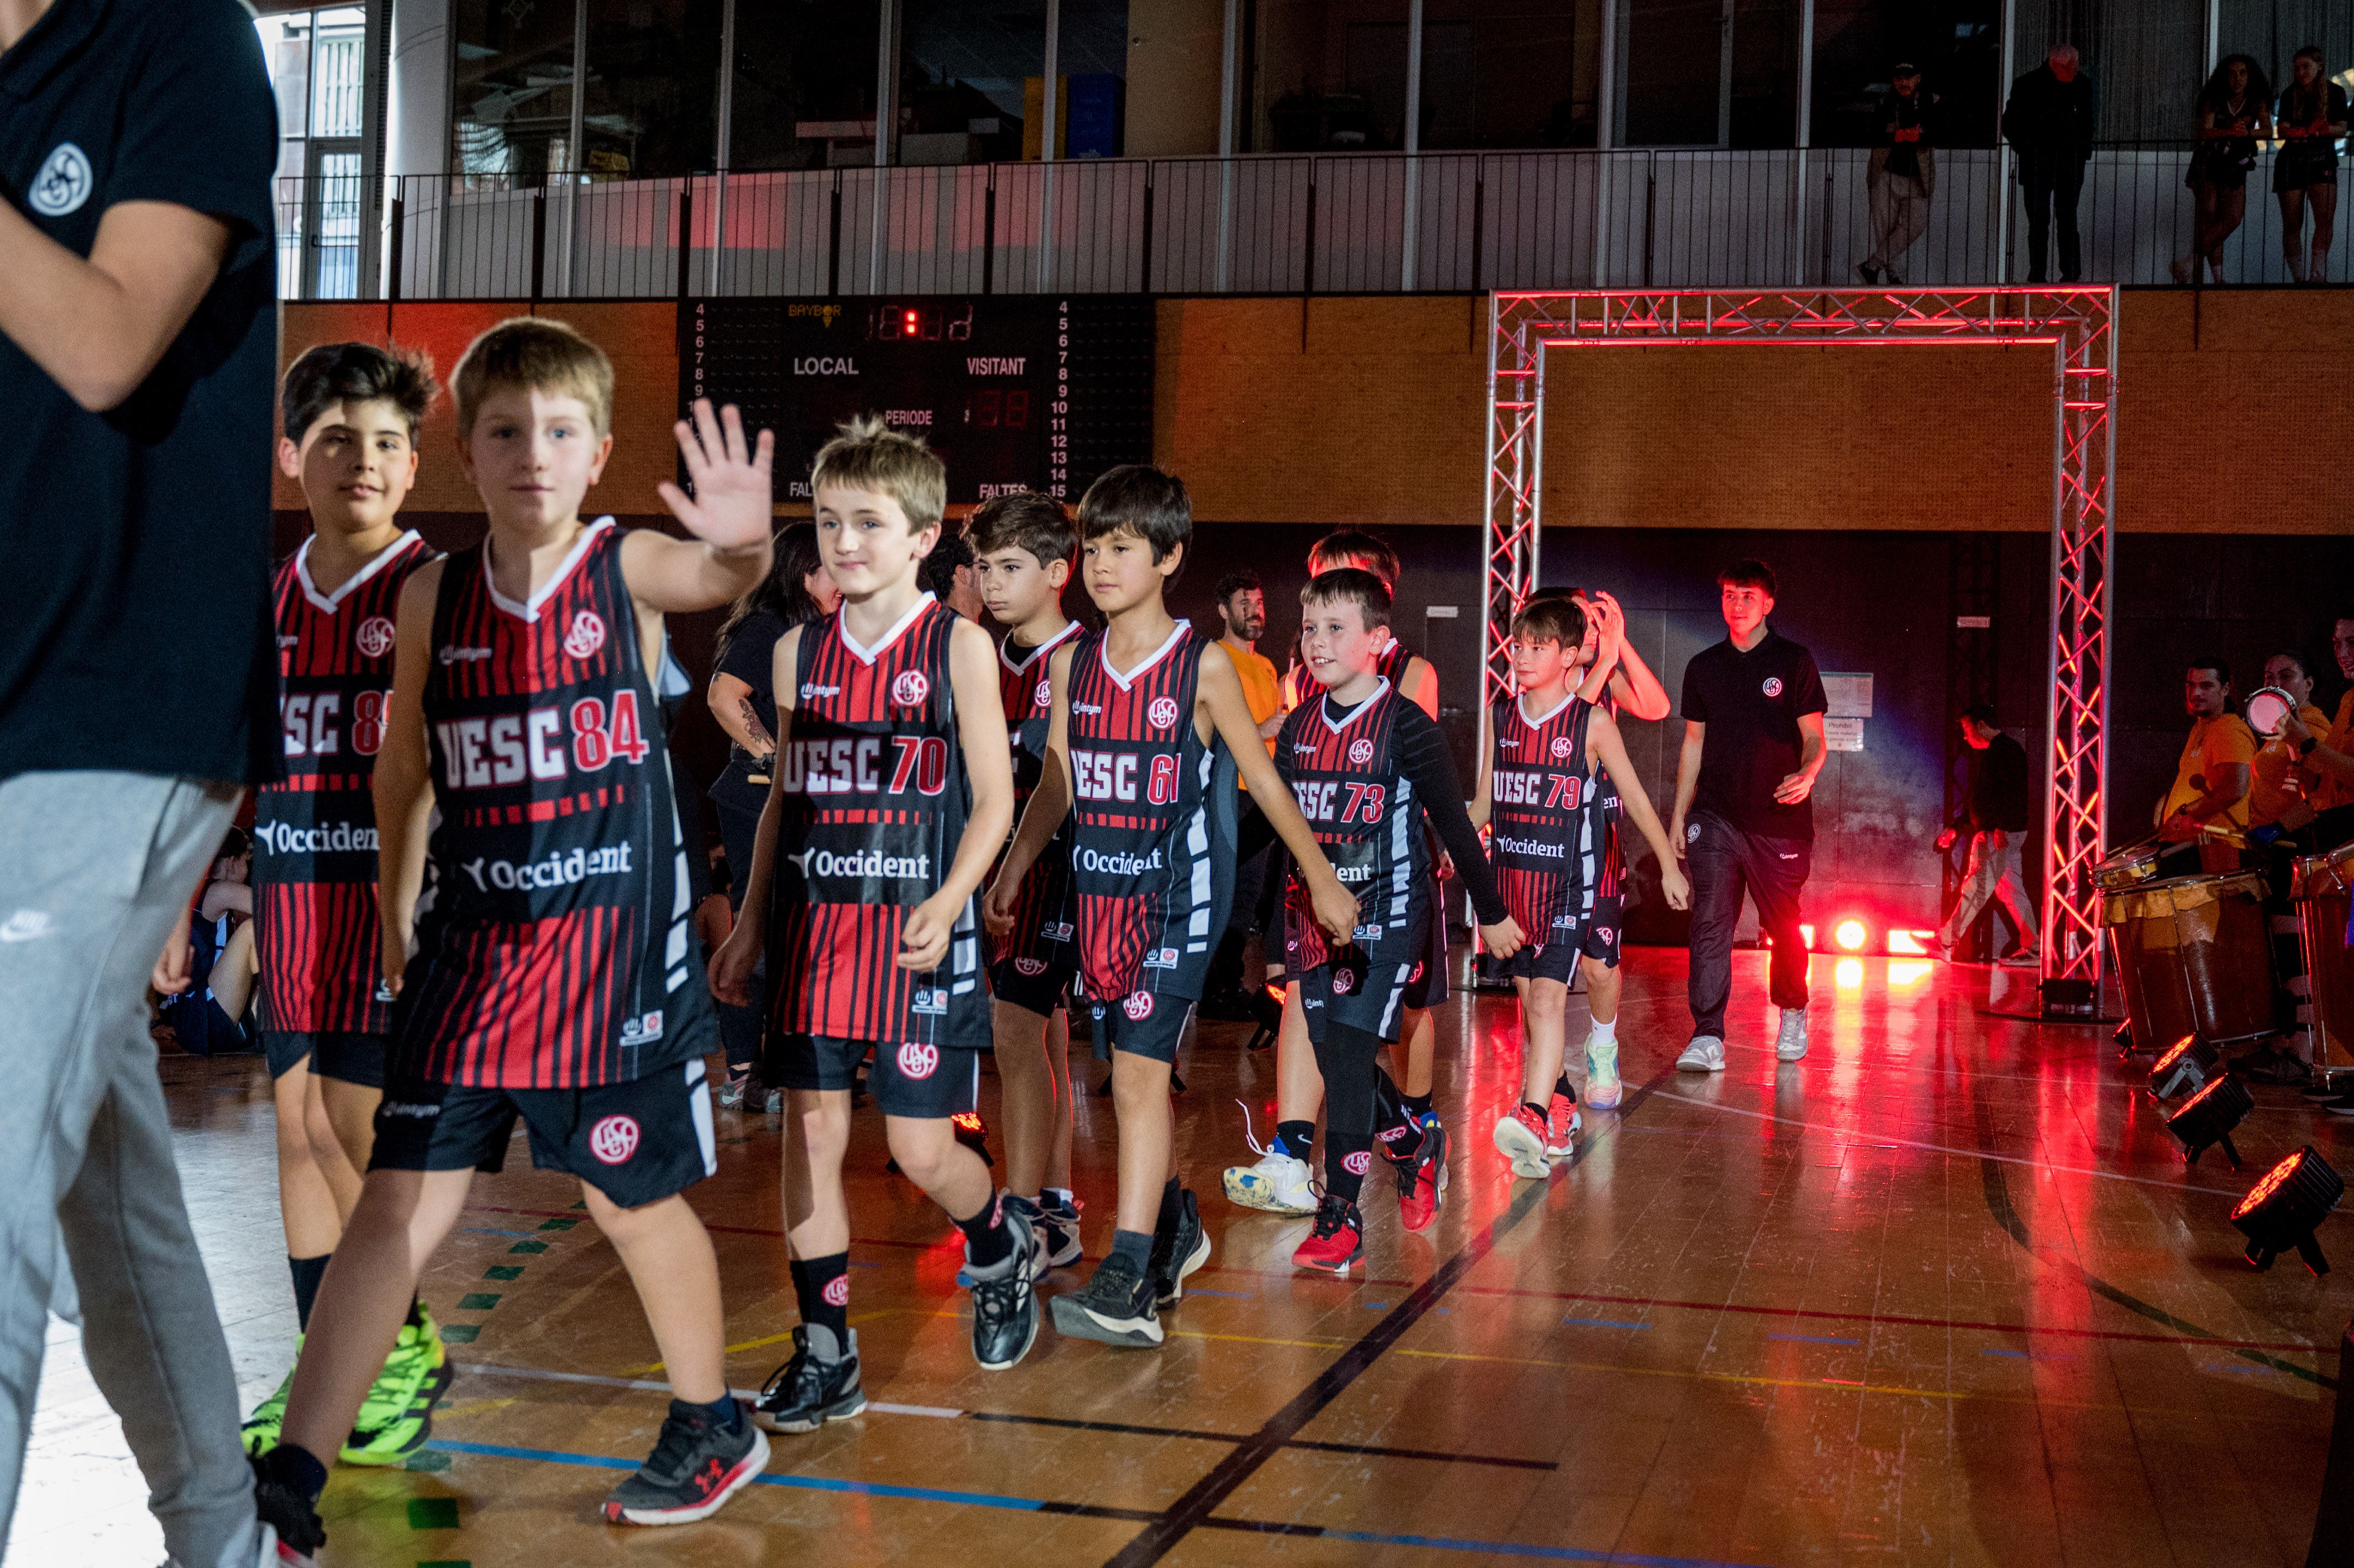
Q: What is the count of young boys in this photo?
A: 9